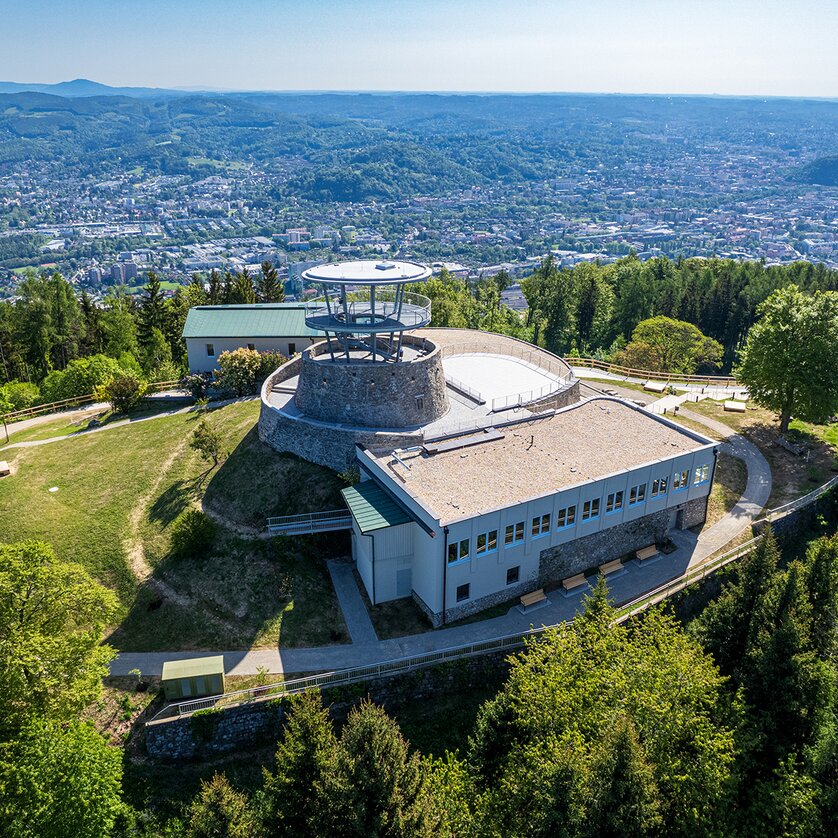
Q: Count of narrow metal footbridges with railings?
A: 1